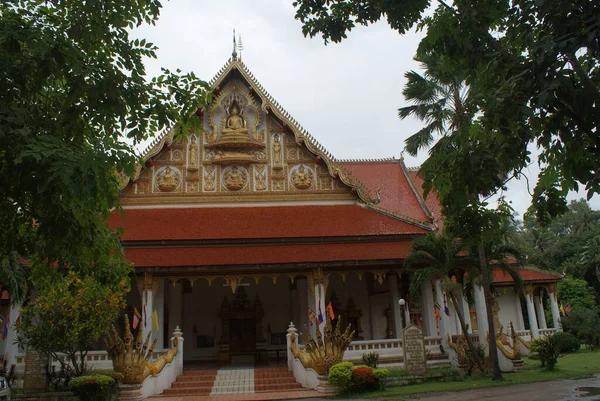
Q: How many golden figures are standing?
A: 2